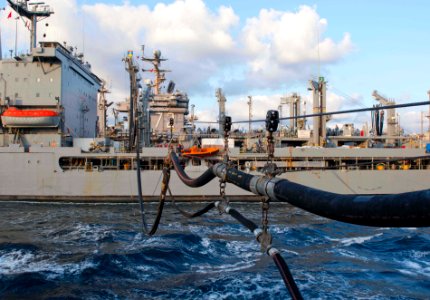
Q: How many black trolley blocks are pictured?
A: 3